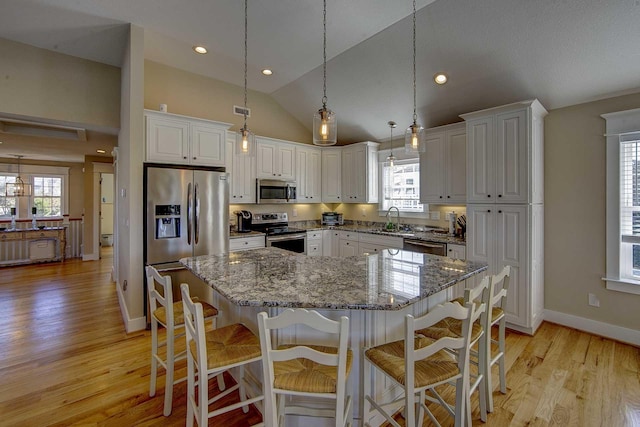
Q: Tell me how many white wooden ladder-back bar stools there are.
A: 6